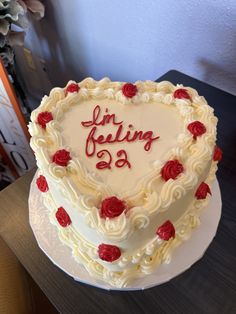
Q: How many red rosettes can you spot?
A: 14